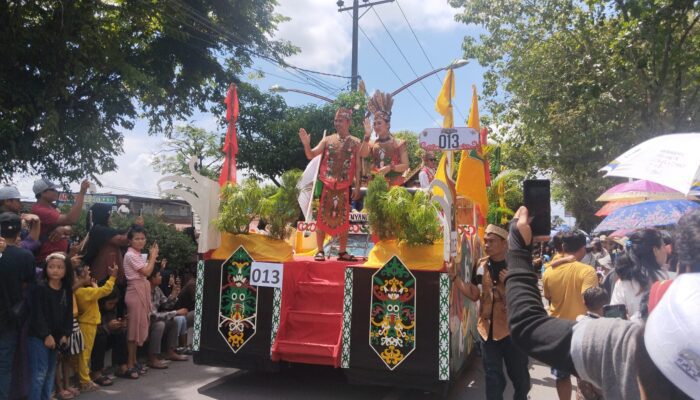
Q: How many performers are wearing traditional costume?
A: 2